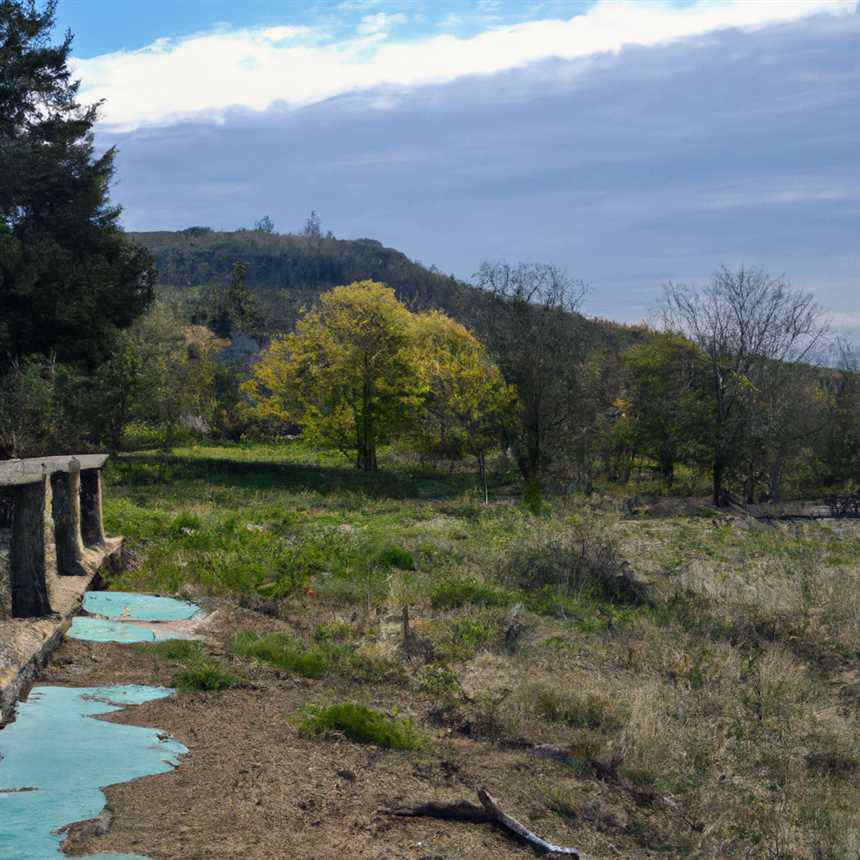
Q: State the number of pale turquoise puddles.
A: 3